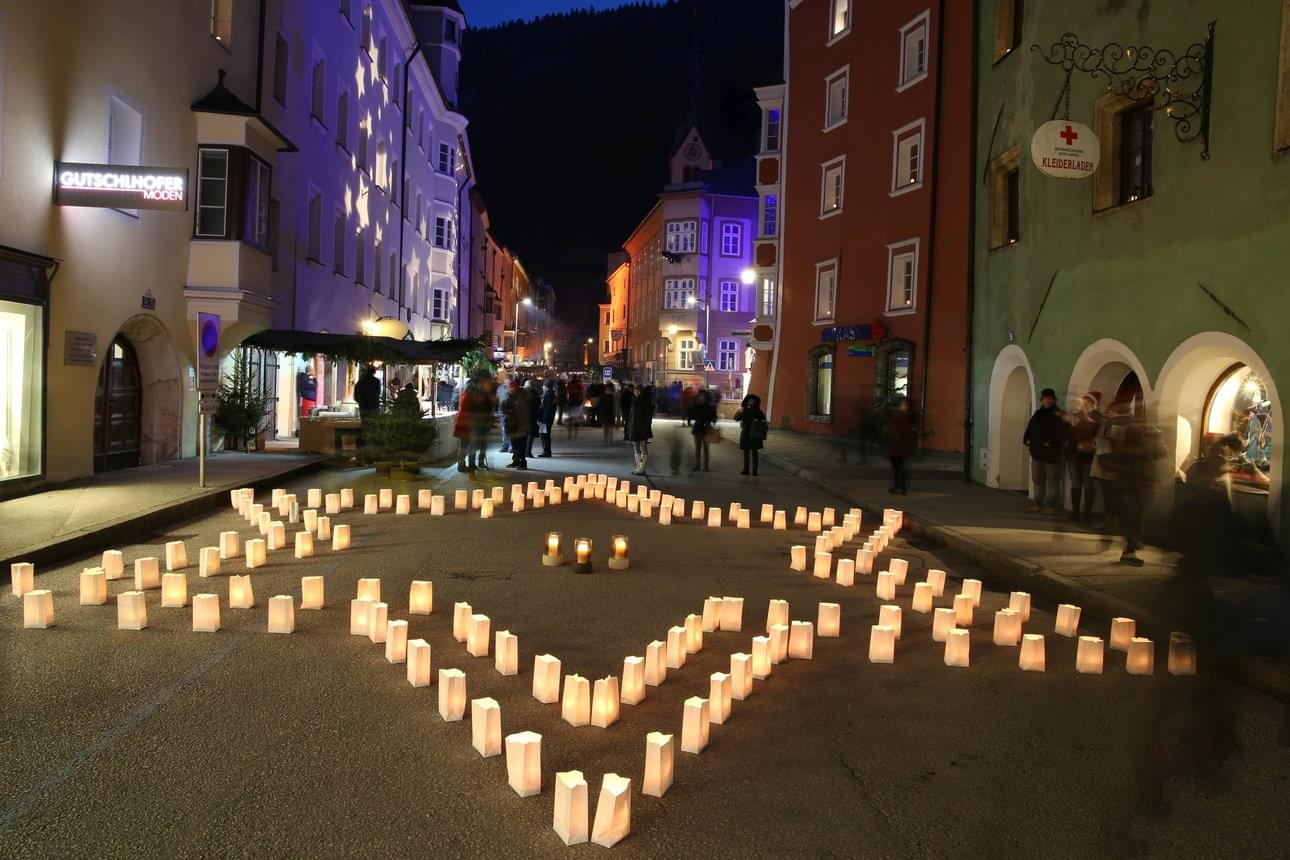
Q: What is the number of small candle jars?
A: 3